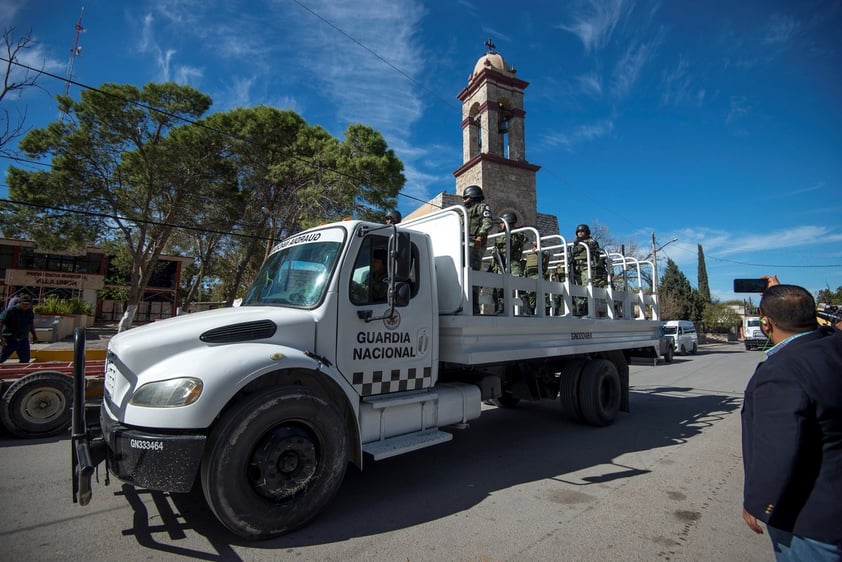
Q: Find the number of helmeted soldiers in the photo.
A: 4